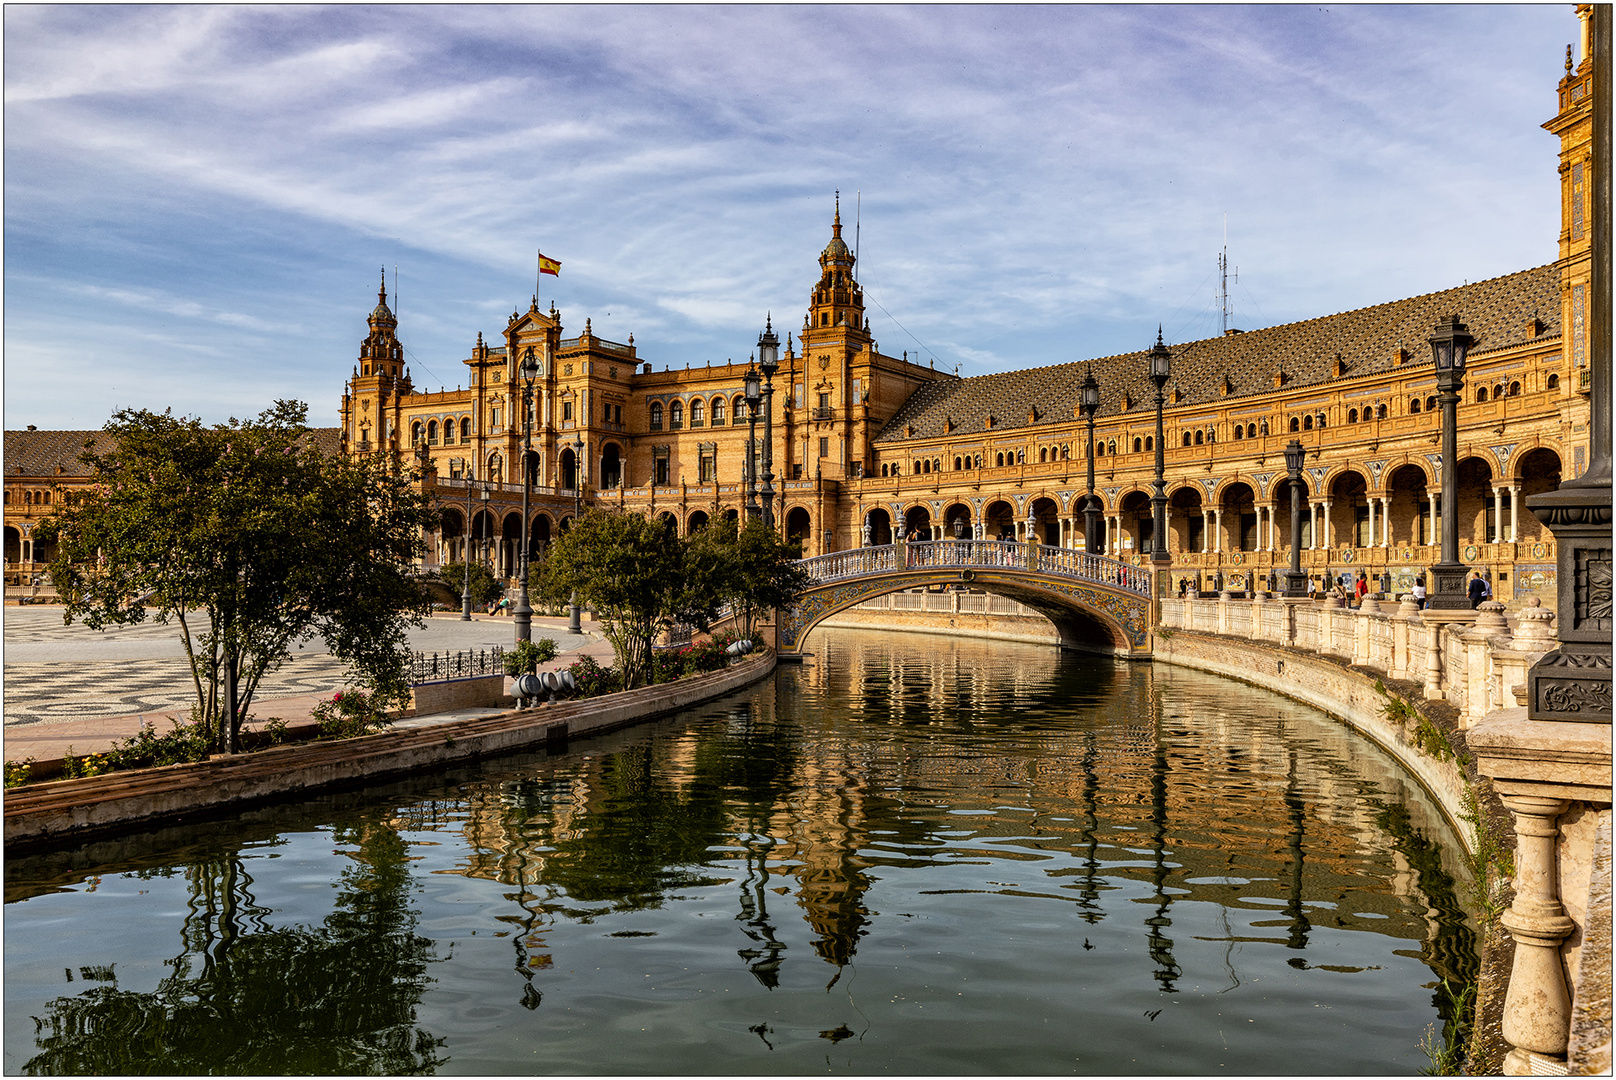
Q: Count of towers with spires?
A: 2